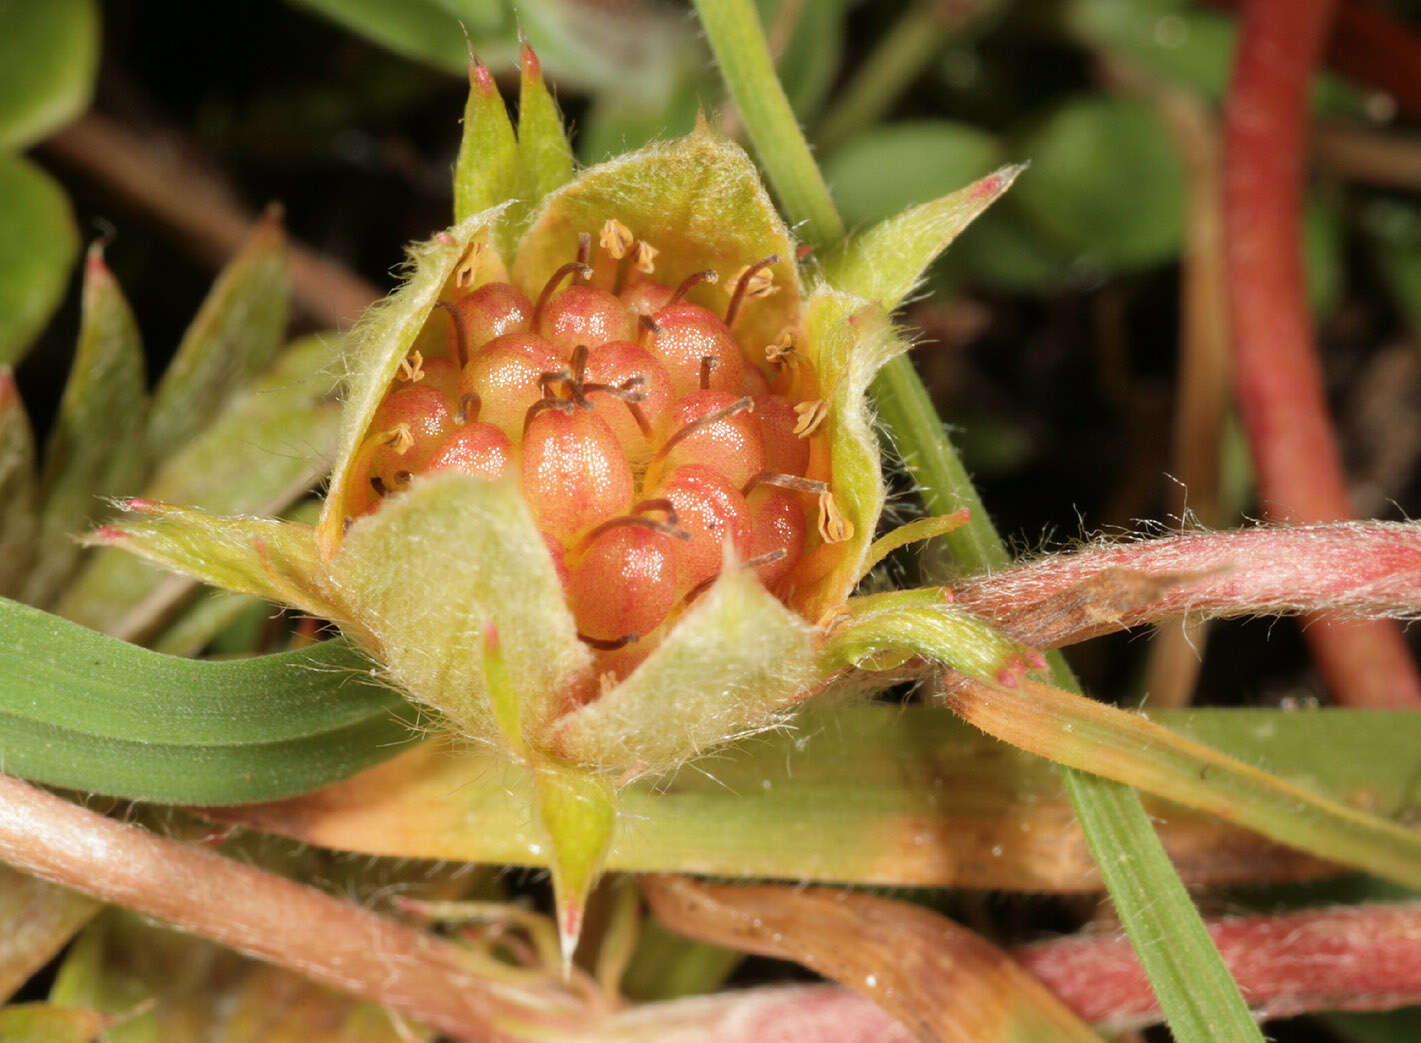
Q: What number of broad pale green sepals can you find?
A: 5